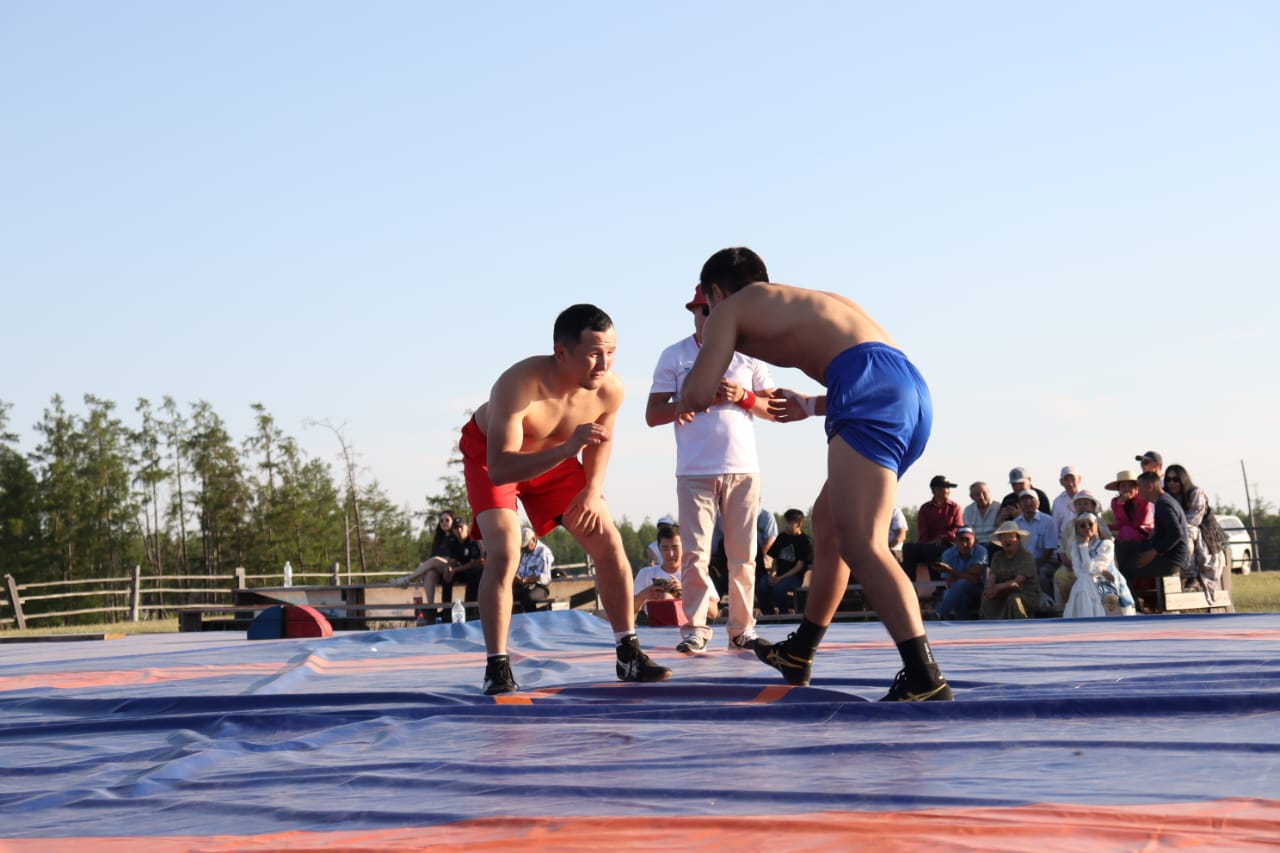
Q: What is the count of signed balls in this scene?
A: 0